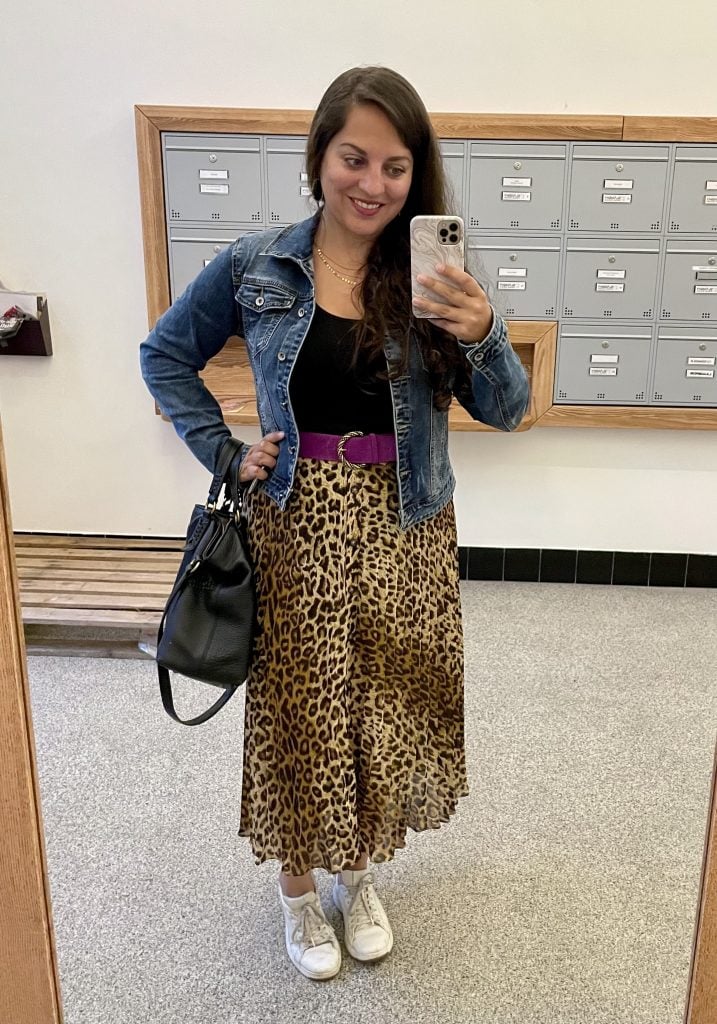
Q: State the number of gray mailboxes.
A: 12